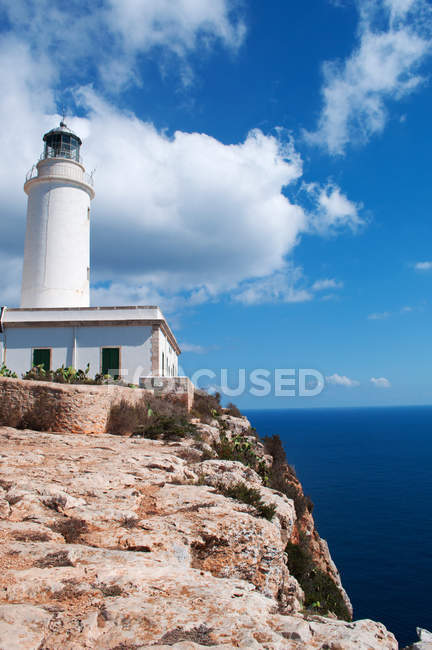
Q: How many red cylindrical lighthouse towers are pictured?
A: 0